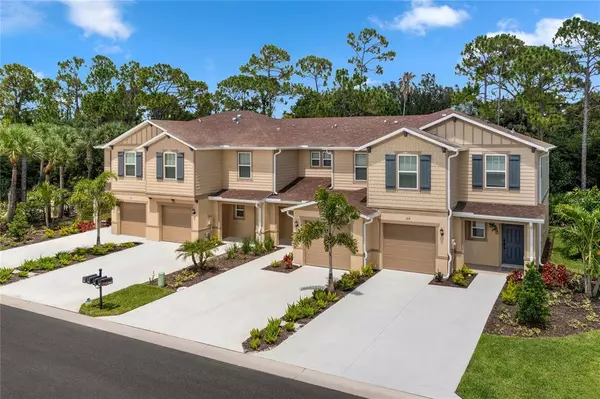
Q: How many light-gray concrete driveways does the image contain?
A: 4